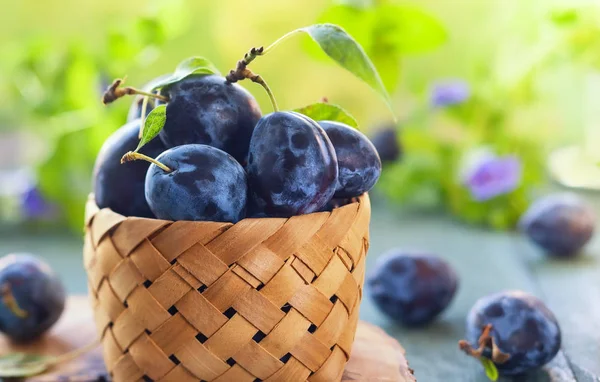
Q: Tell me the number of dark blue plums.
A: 11